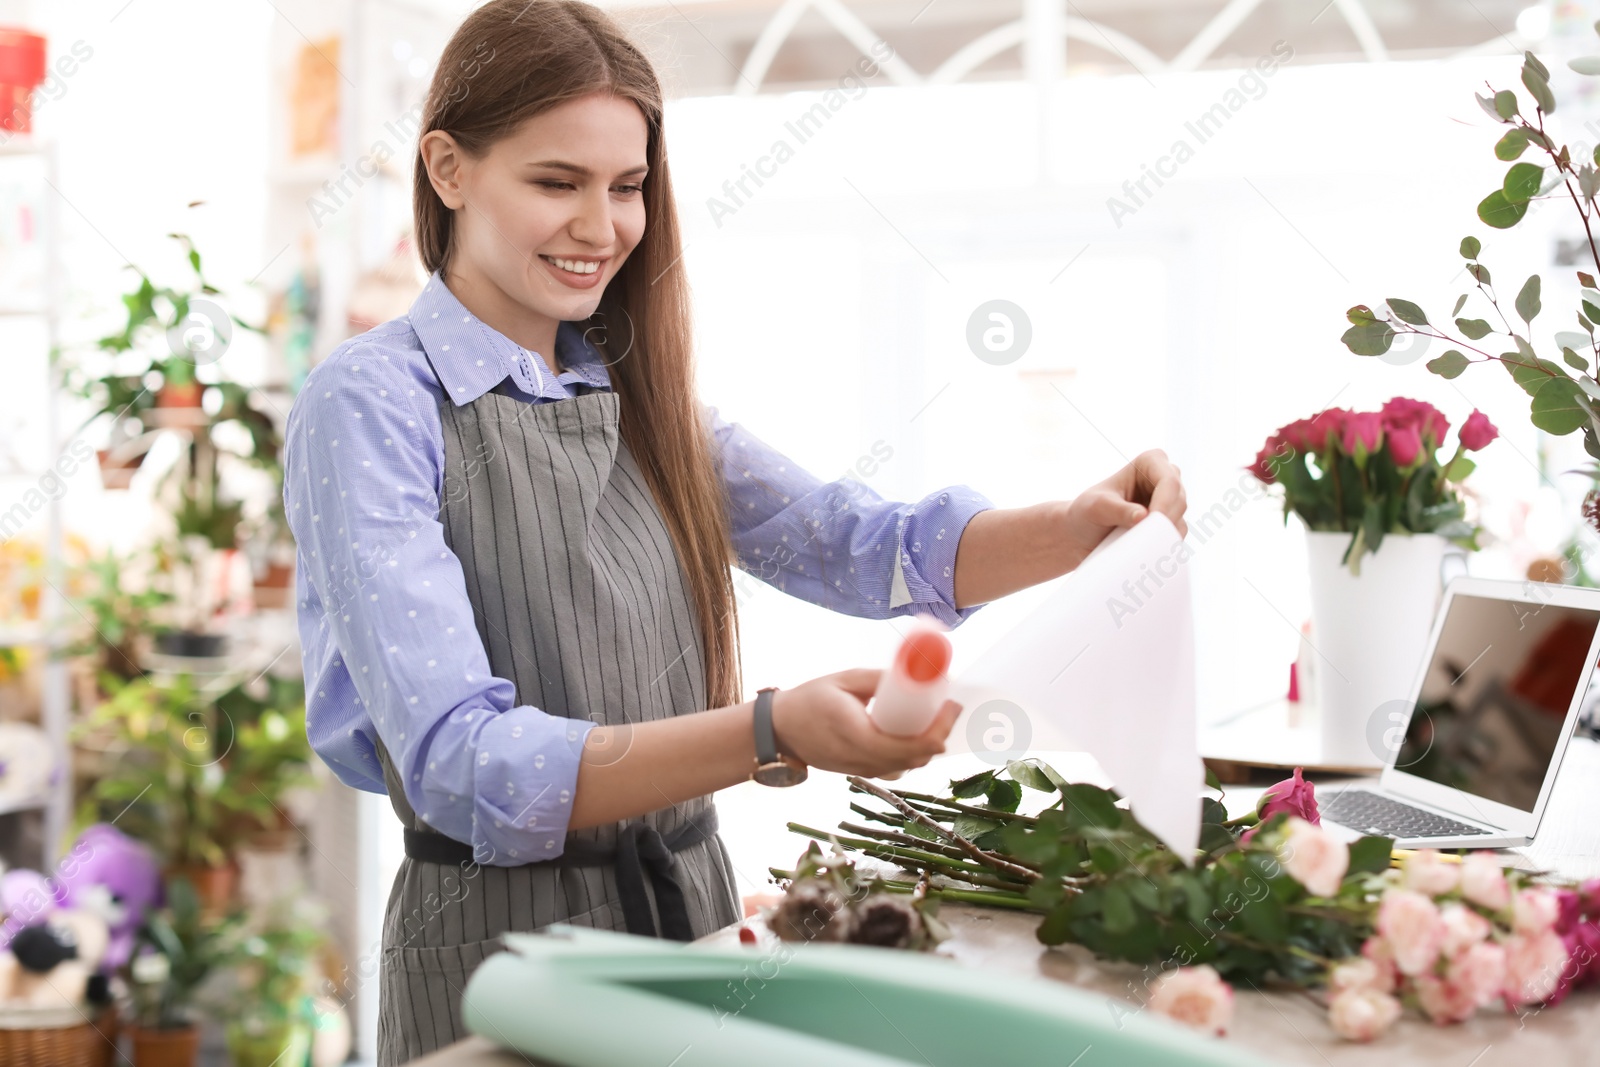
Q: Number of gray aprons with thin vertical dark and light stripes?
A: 1